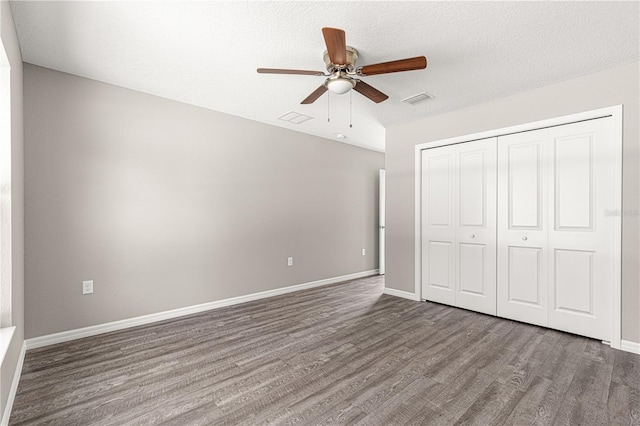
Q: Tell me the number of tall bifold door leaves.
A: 4